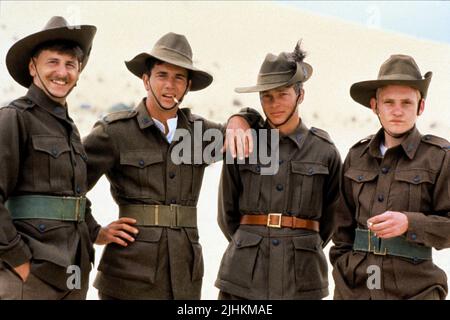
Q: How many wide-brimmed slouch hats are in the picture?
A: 4